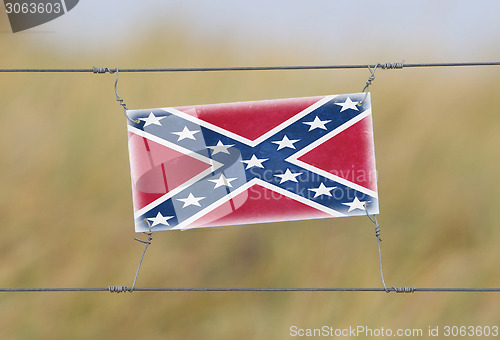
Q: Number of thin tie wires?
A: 4